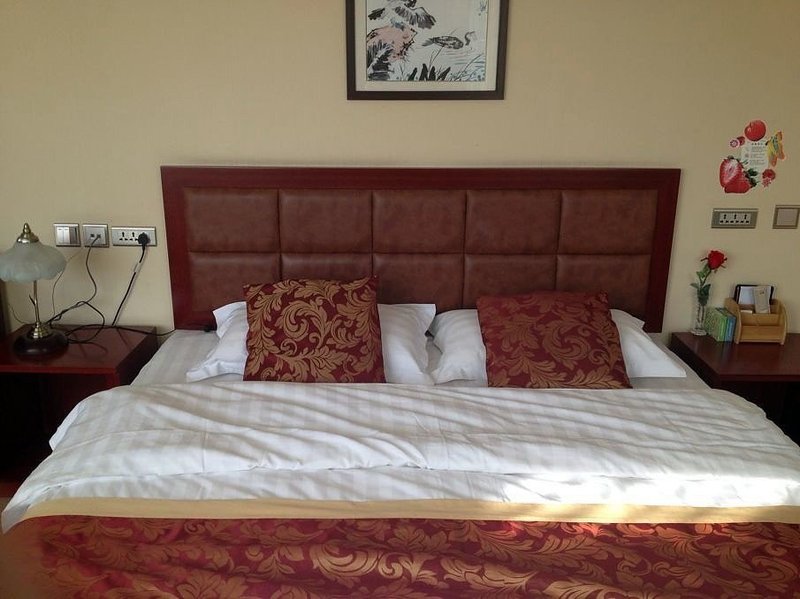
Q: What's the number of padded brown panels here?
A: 10